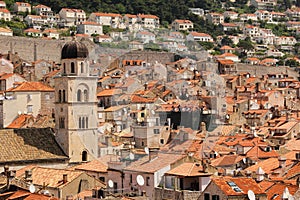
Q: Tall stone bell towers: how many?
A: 1